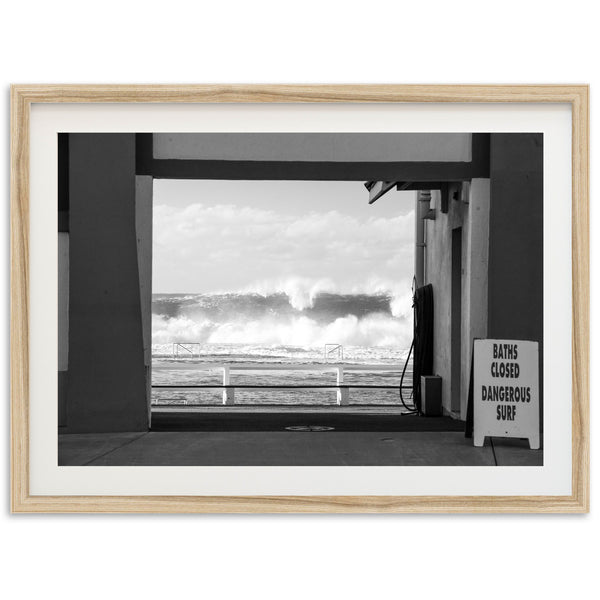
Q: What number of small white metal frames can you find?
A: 2